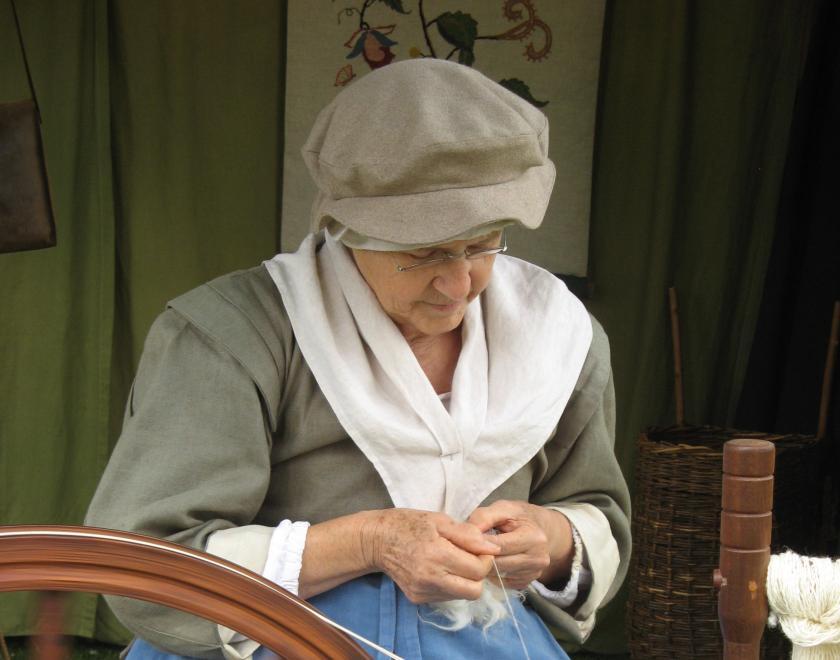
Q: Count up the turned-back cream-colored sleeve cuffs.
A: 2